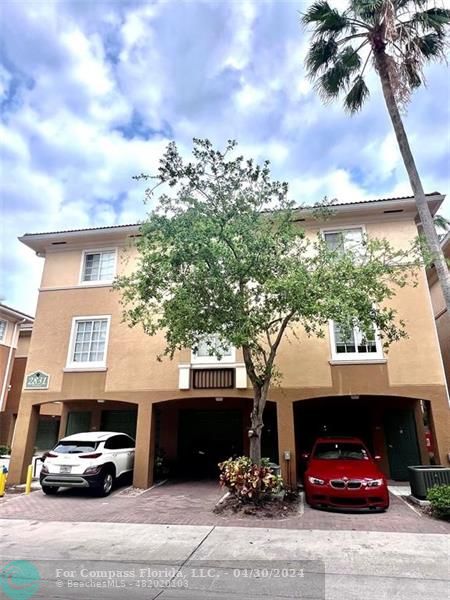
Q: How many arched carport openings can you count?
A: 3